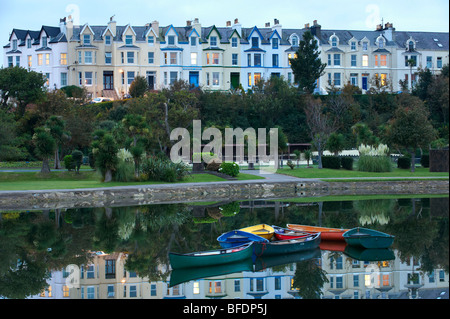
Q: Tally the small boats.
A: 7